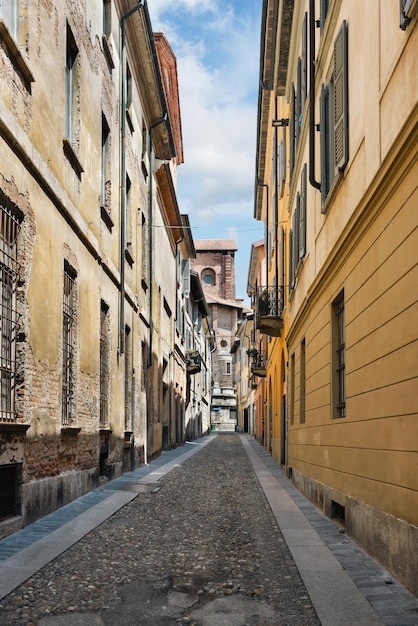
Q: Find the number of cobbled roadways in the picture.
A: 1